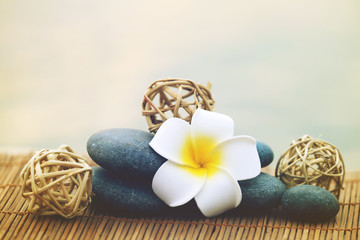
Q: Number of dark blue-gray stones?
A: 5